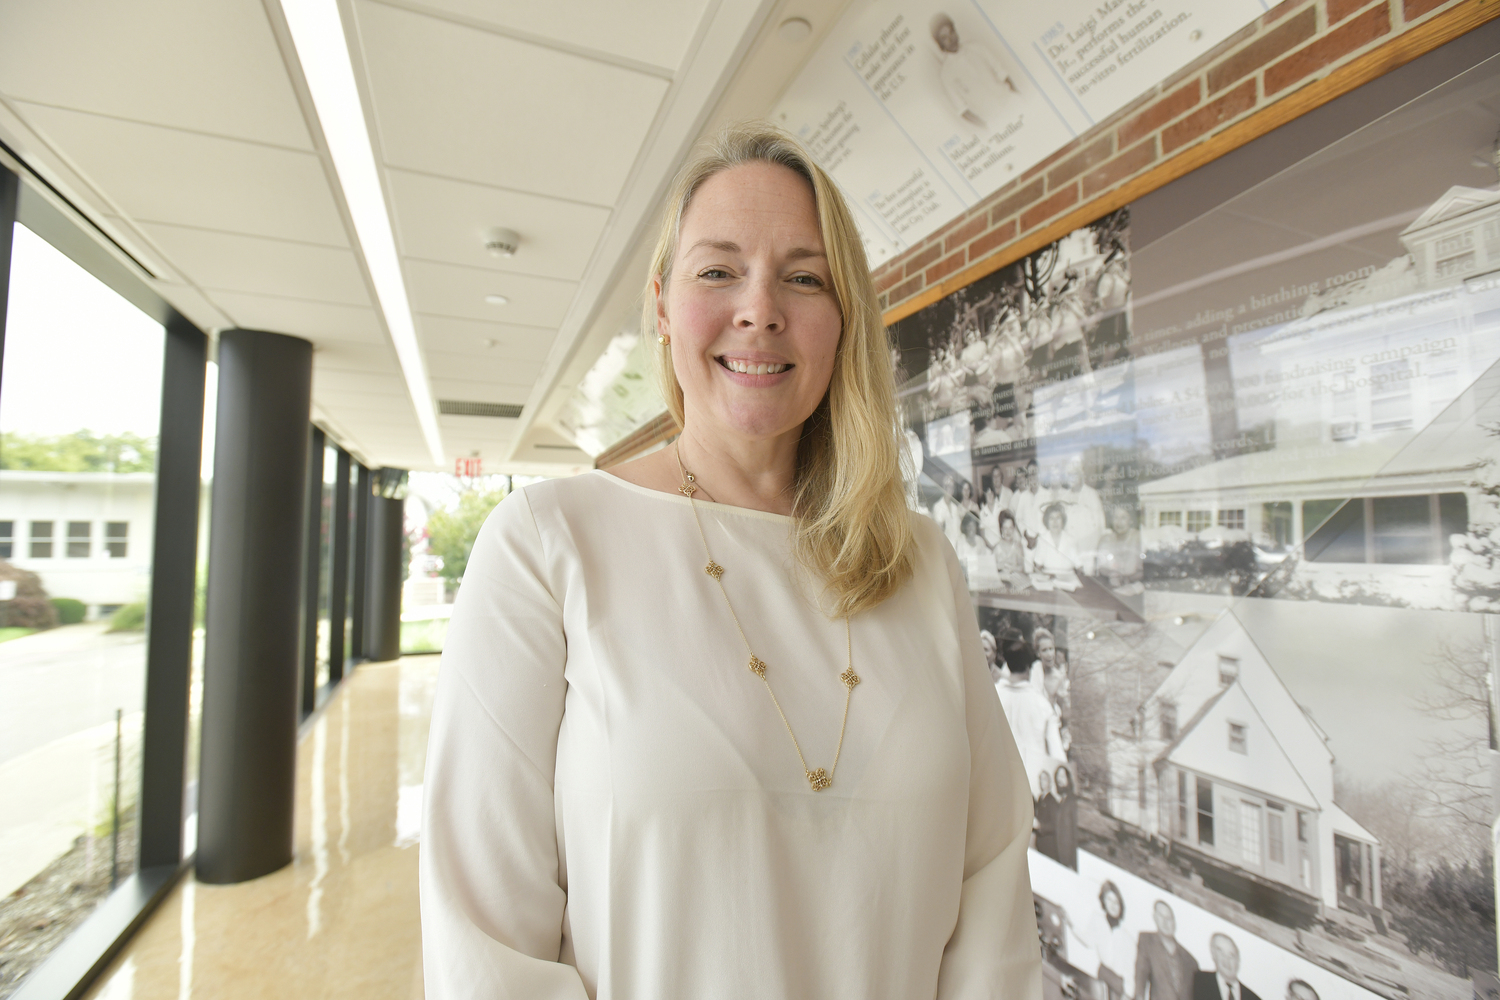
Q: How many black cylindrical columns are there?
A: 2